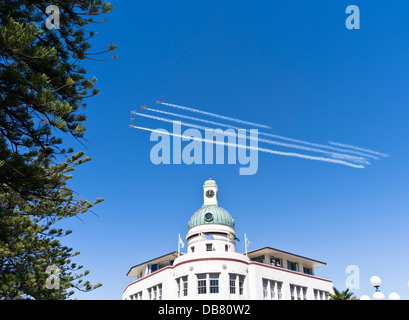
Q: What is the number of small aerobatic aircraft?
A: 5